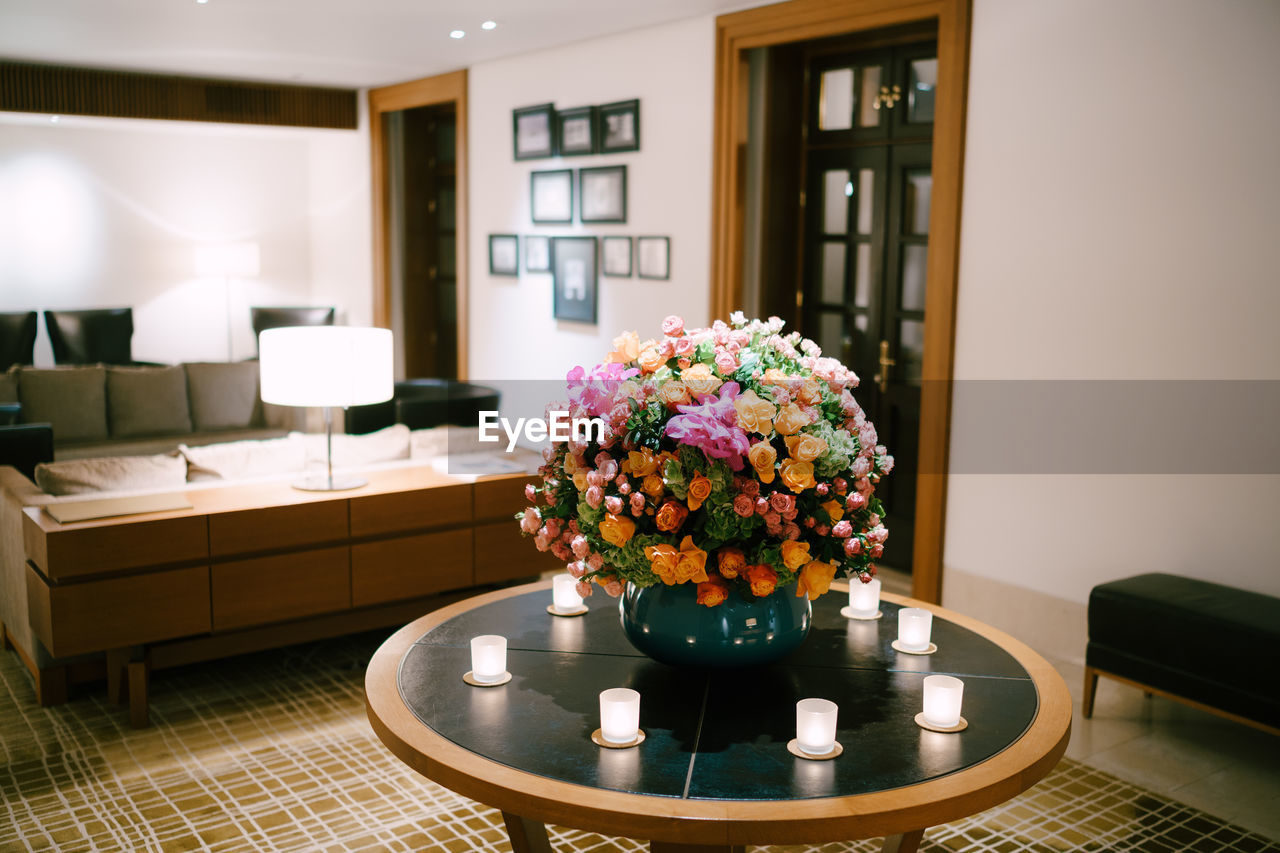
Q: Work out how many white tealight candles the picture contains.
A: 7